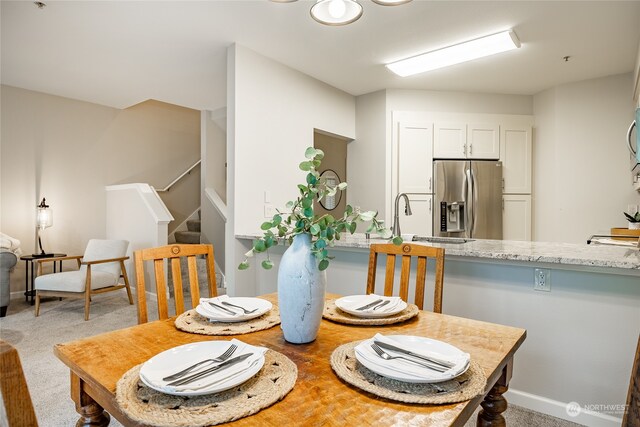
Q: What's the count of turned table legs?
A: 2